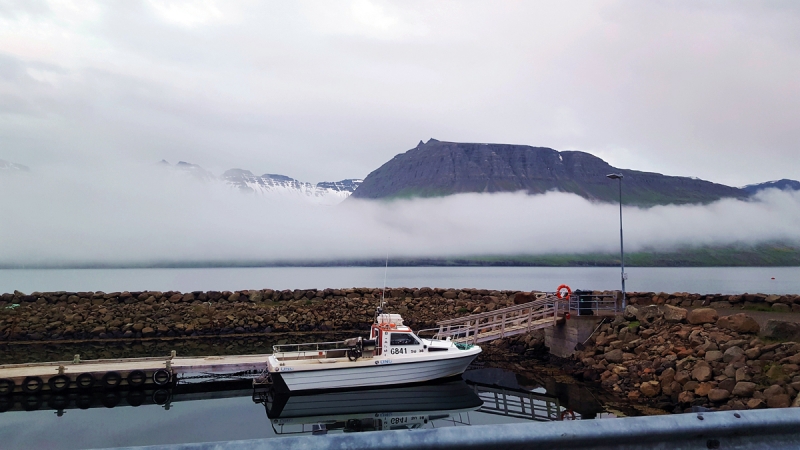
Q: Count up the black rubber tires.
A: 7